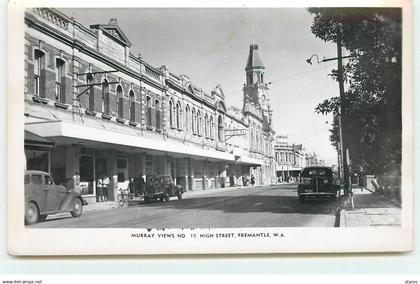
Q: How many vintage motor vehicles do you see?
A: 3